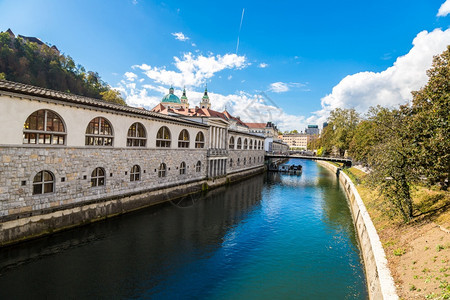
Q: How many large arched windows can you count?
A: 13